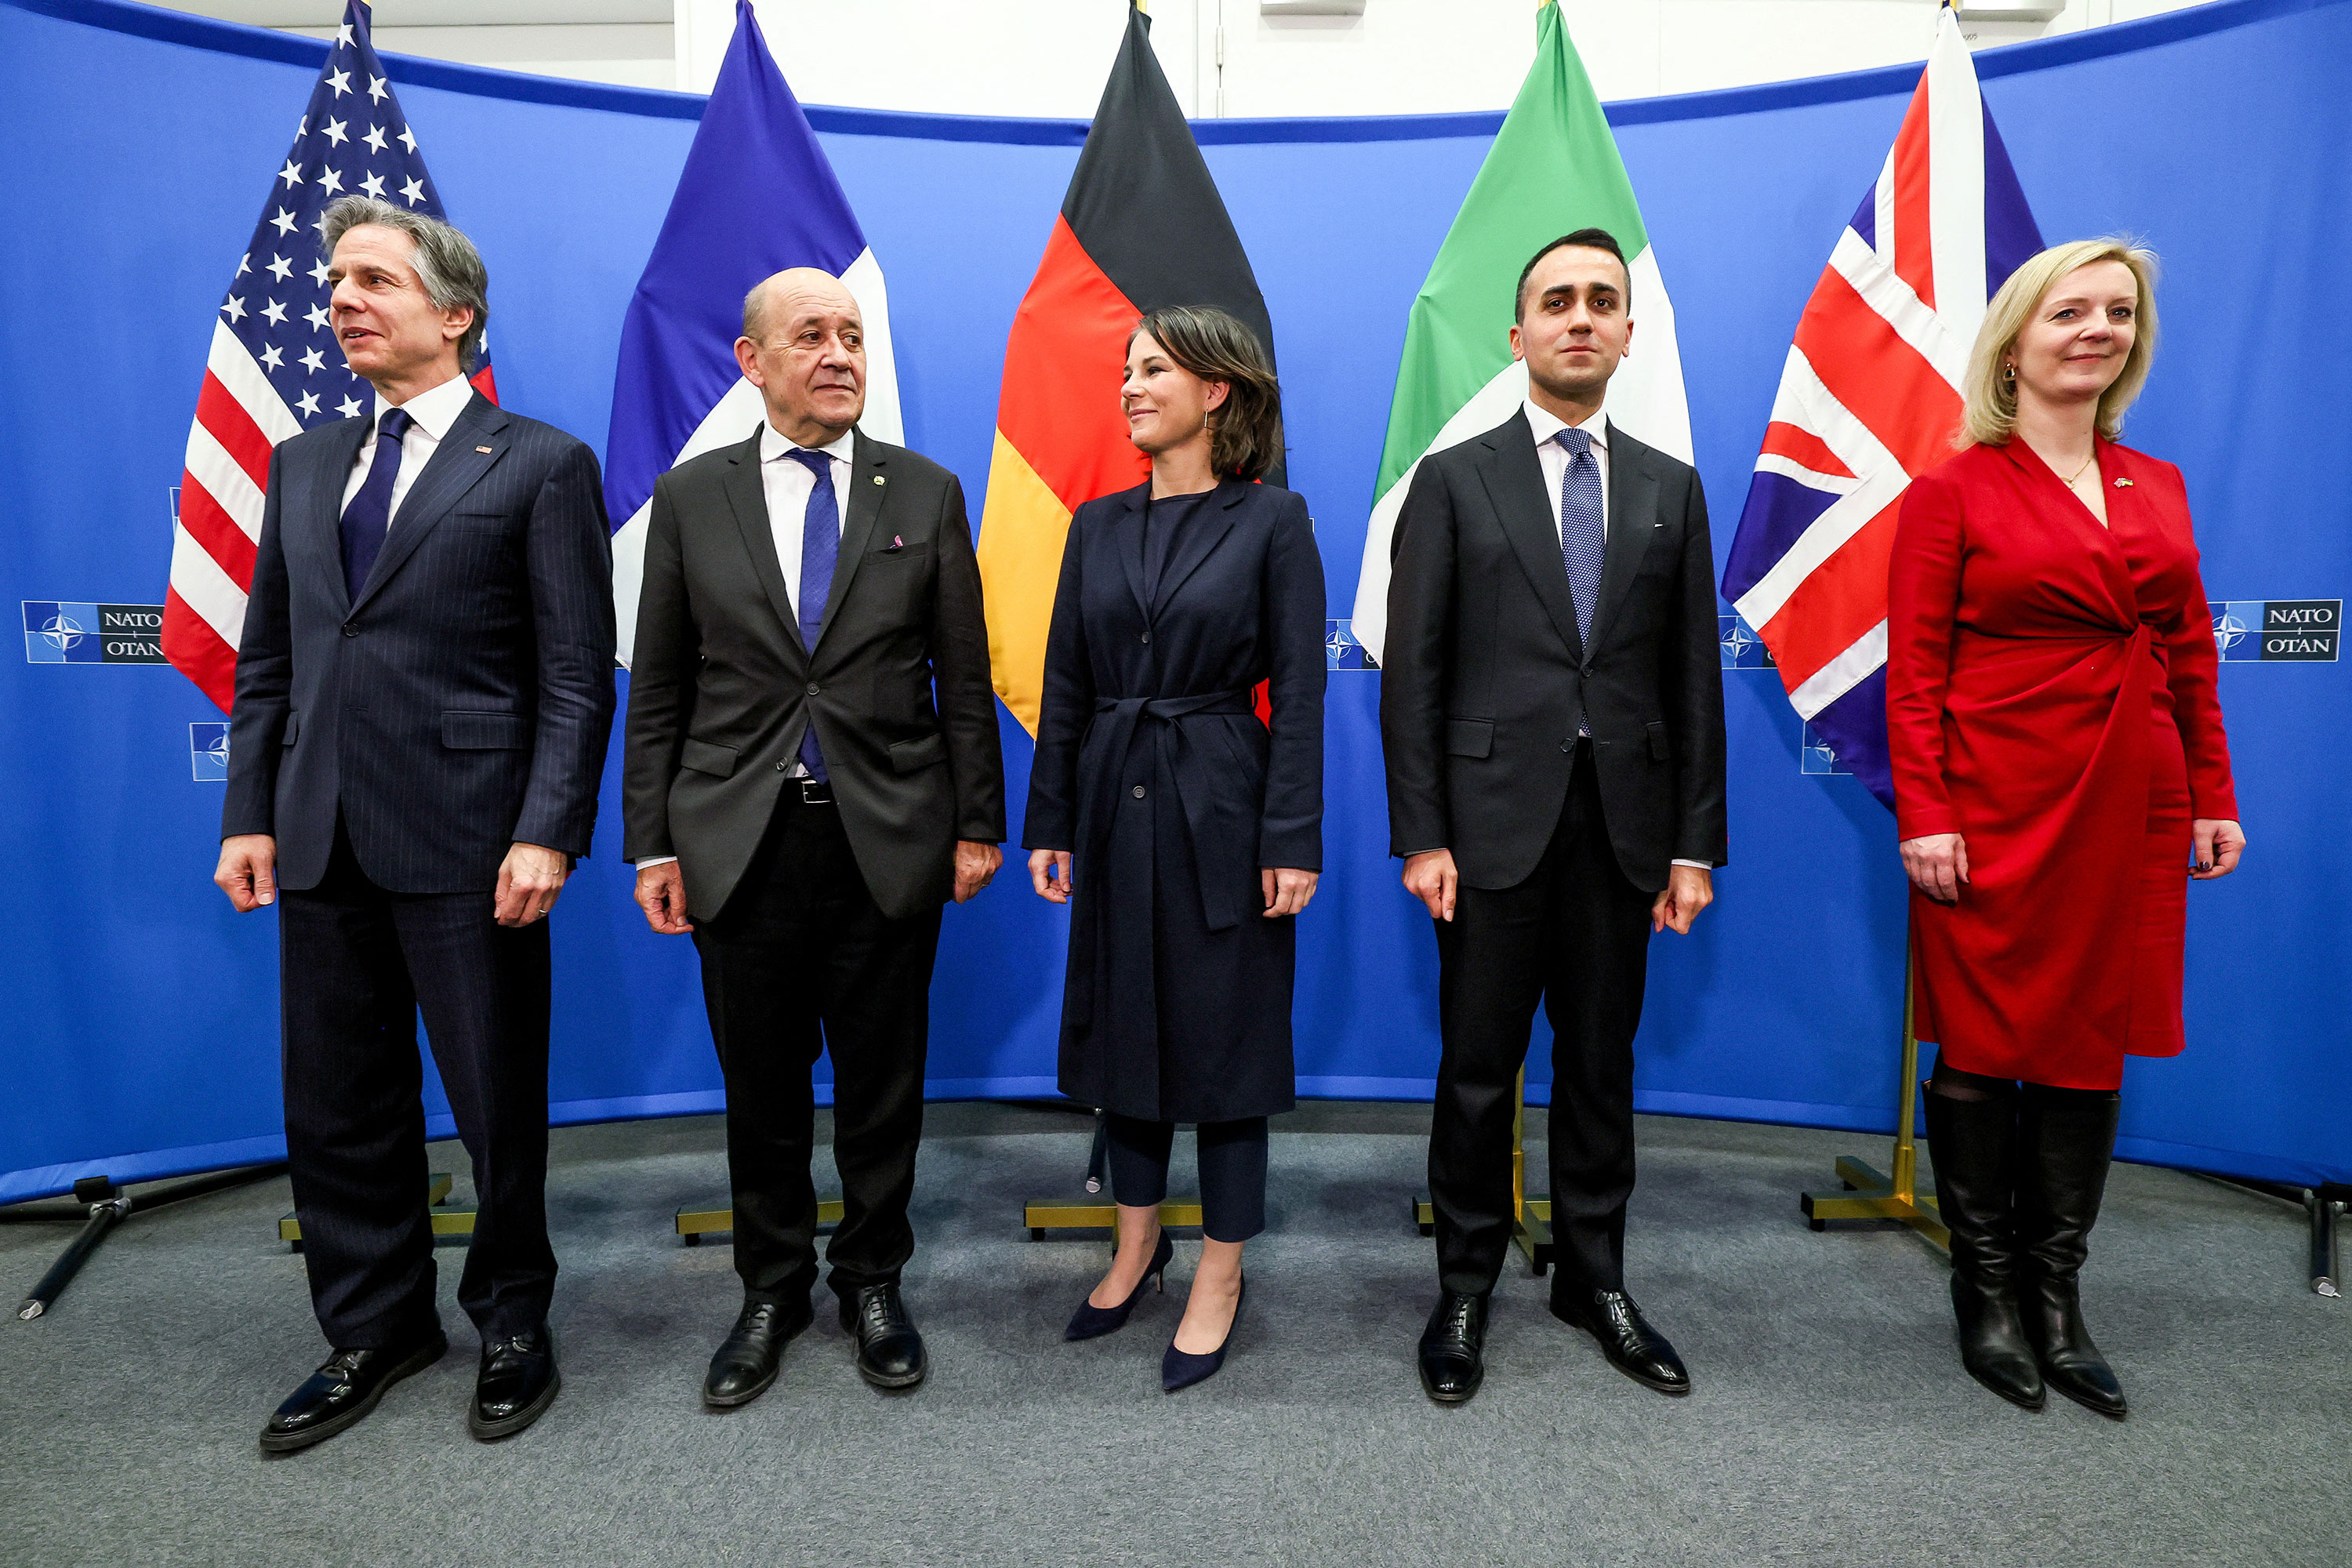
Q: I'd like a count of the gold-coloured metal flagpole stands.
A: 5